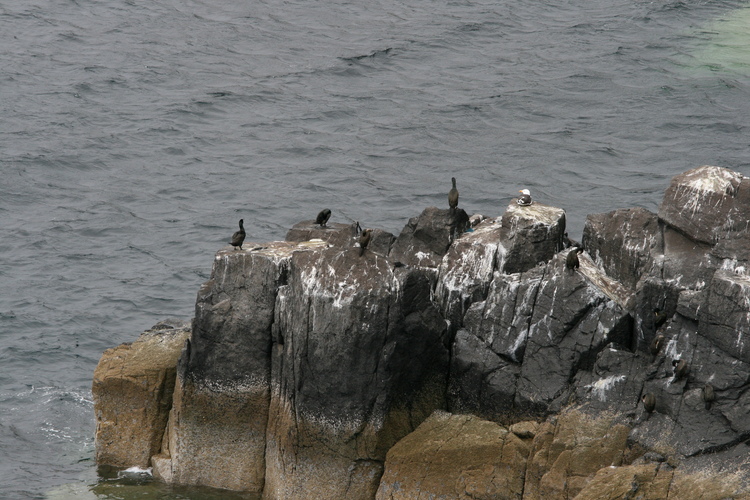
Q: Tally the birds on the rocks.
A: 11